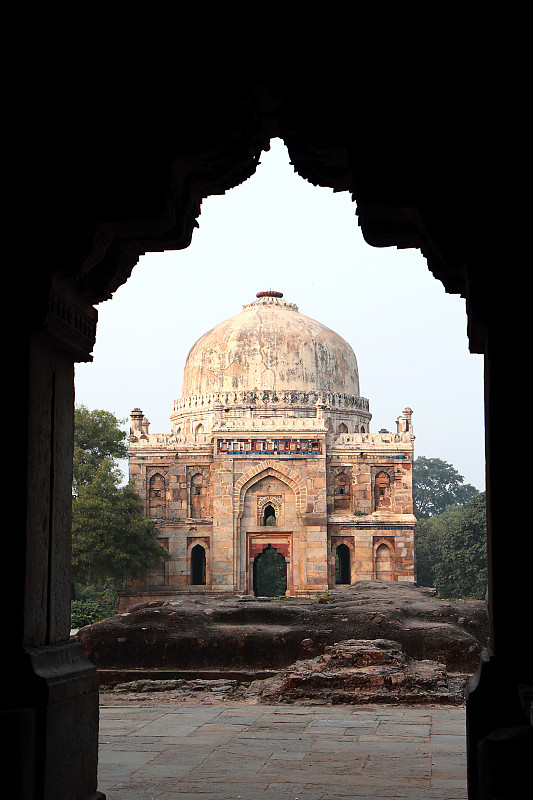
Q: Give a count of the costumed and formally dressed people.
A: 0